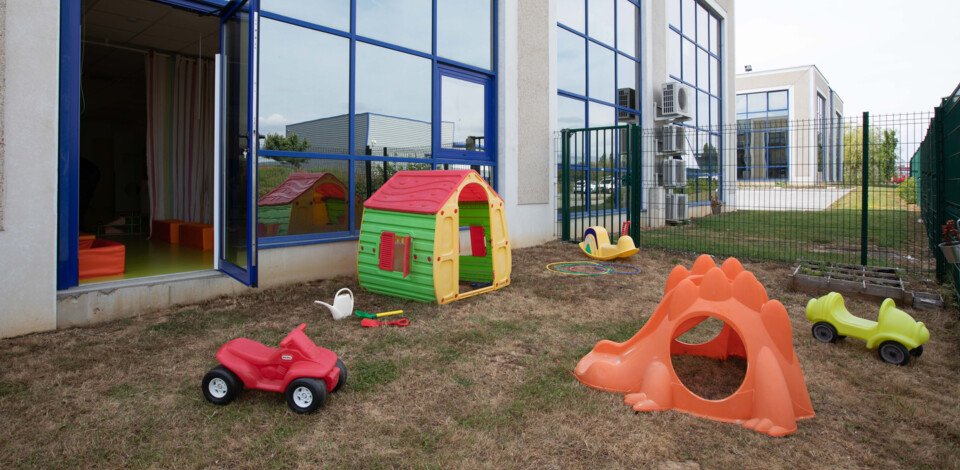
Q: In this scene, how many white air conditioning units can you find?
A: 4